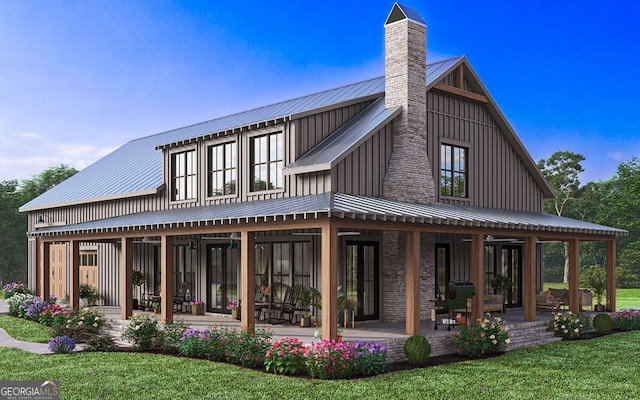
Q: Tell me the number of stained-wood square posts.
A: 11